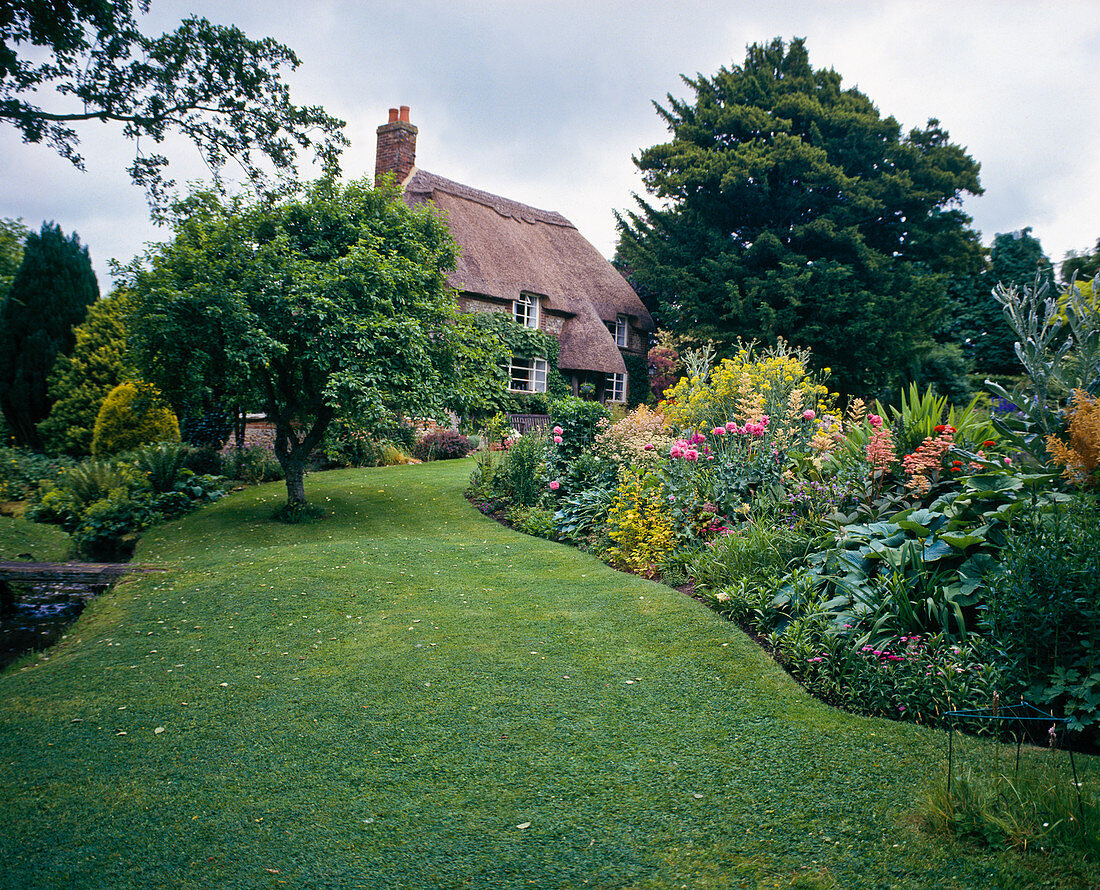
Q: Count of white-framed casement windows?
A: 4